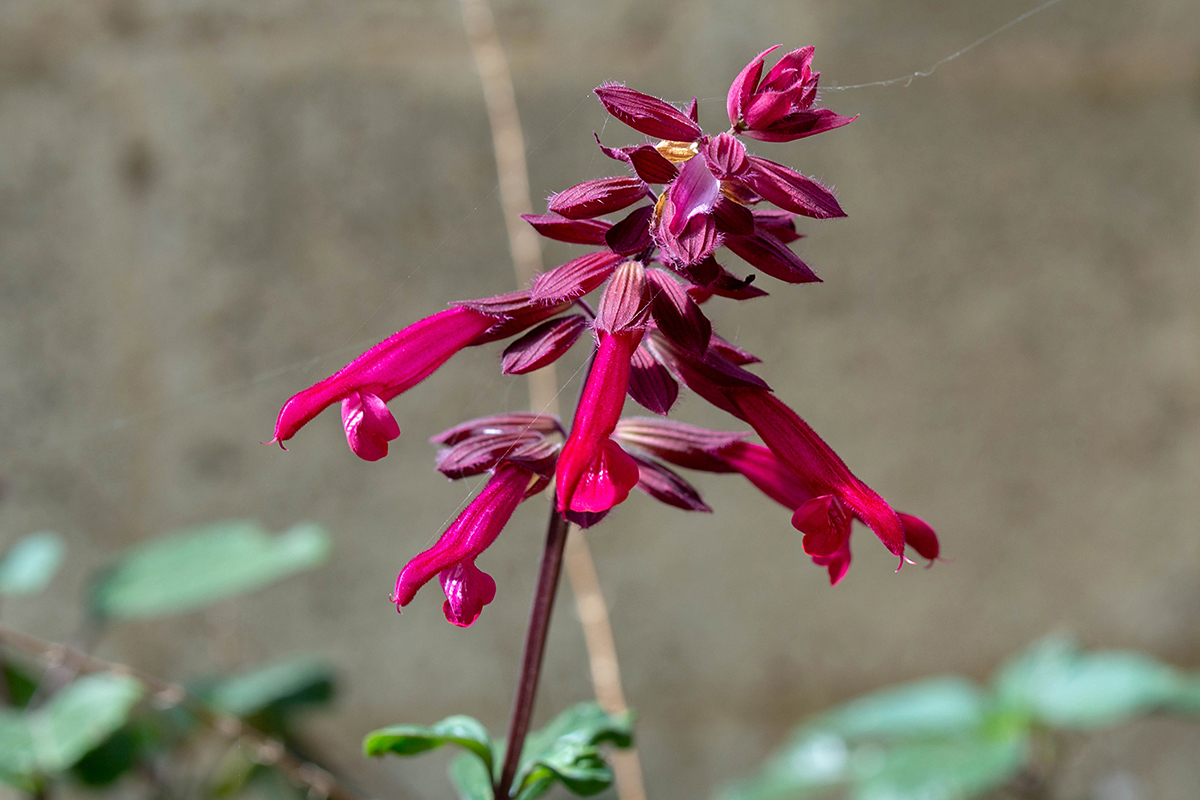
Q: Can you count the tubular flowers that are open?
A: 5